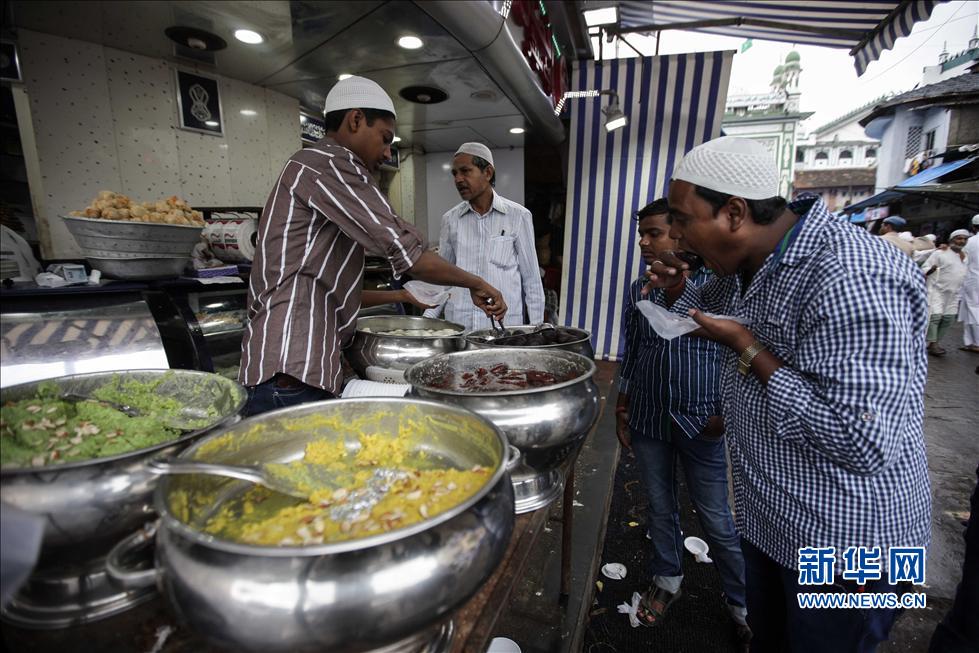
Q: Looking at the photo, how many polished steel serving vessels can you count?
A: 5